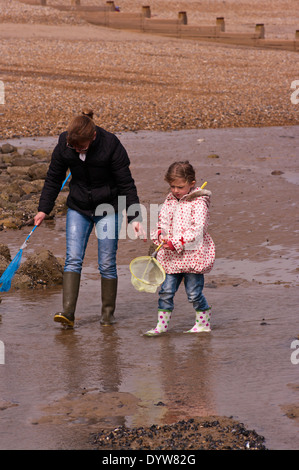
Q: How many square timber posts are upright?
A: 8